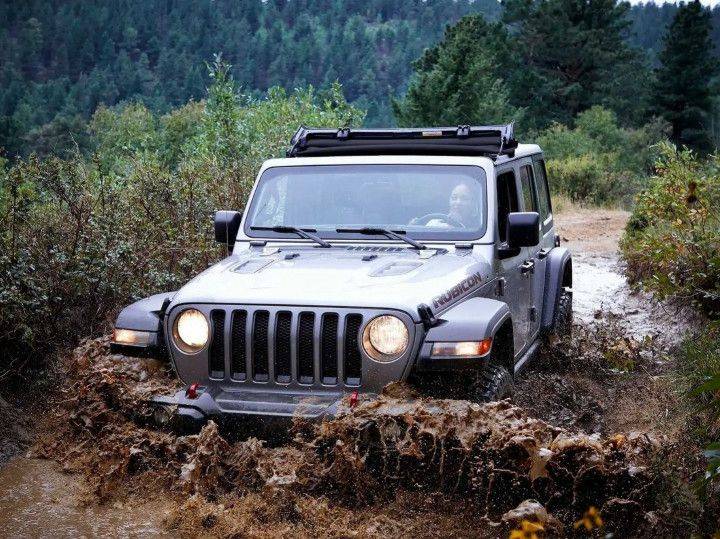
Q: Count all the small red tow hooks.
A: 2